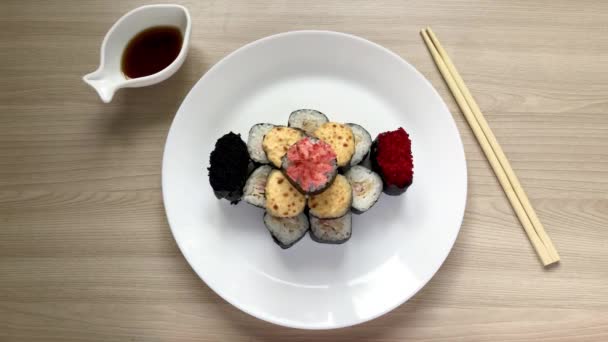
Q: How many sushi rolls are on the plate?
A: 14